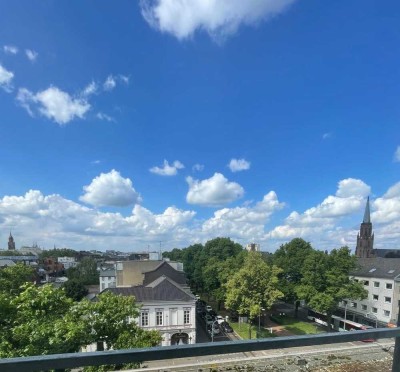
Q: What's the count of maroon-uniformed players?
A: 0